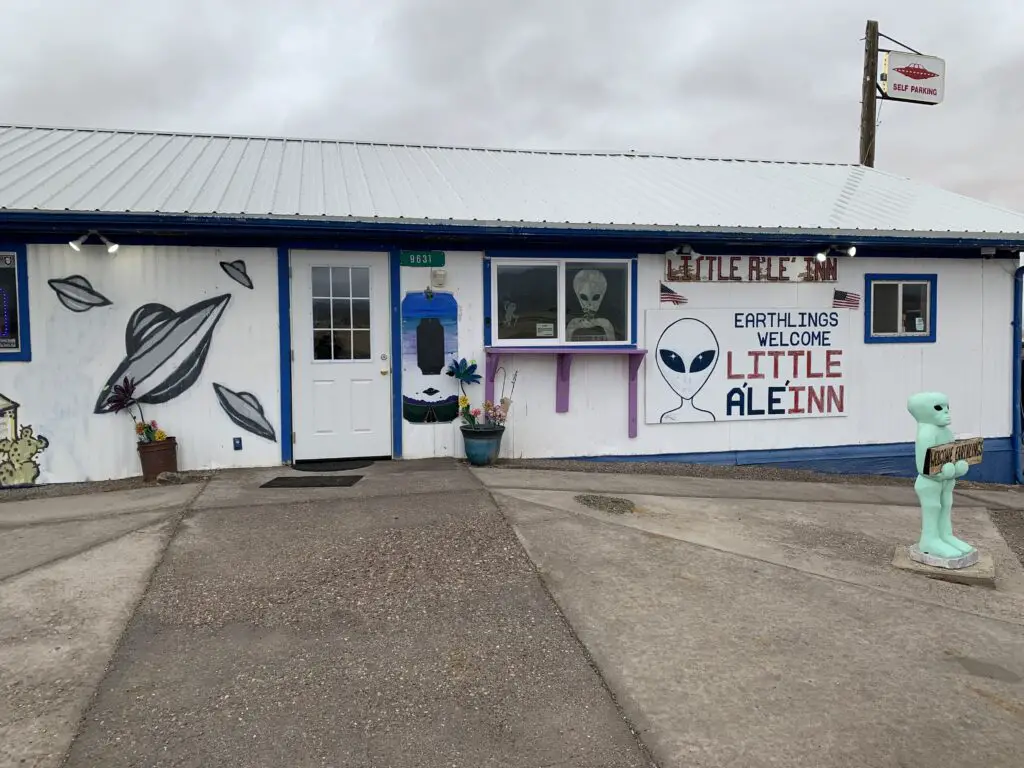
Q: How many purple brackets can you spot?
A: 3